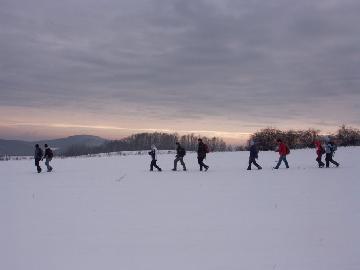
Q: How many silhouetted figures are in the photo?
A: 9